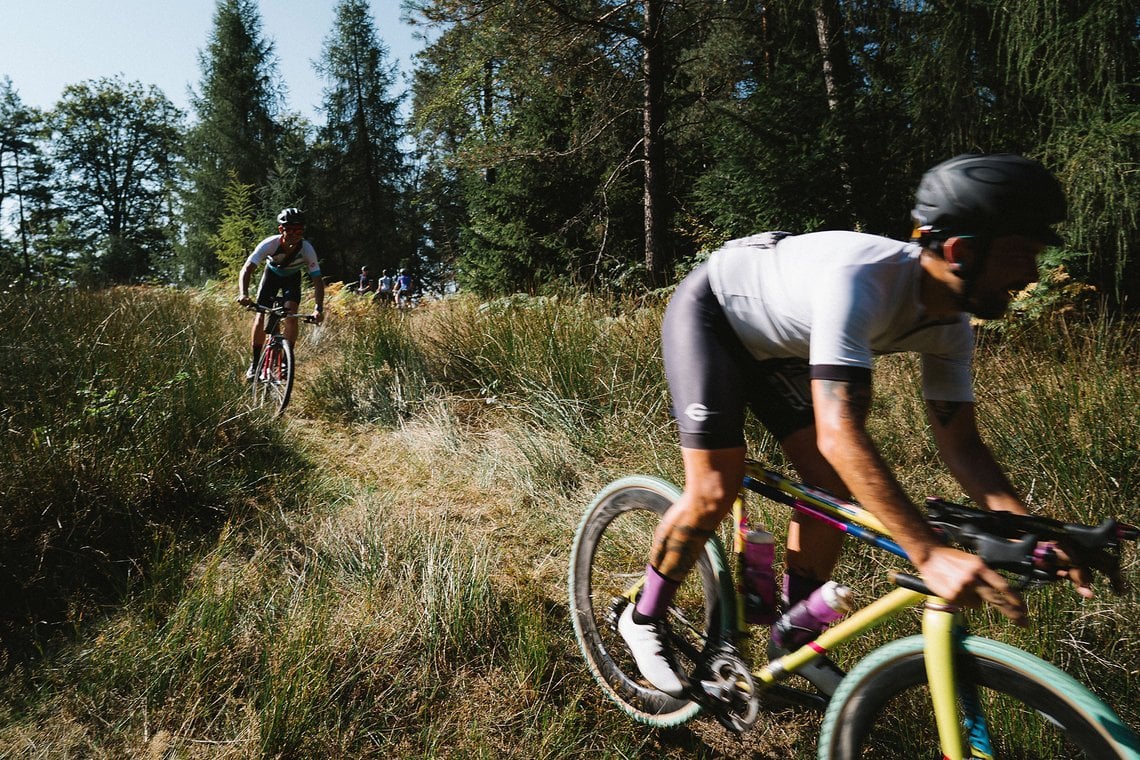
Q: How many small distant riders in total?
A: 3